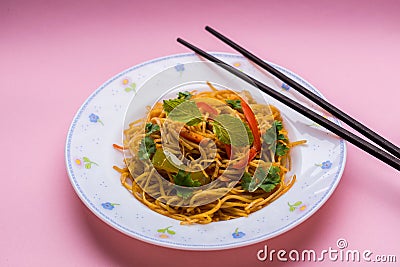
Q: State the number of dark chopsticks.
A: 2